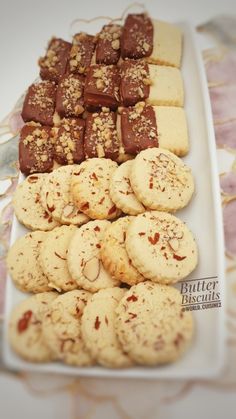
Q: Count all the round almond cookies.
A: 14